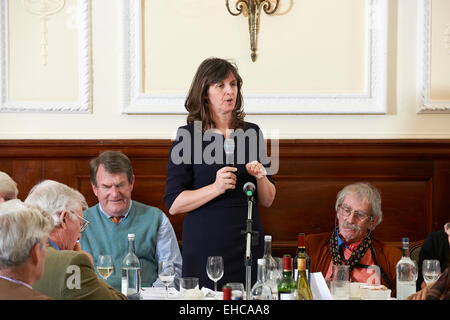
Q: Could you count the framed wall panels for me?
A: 3